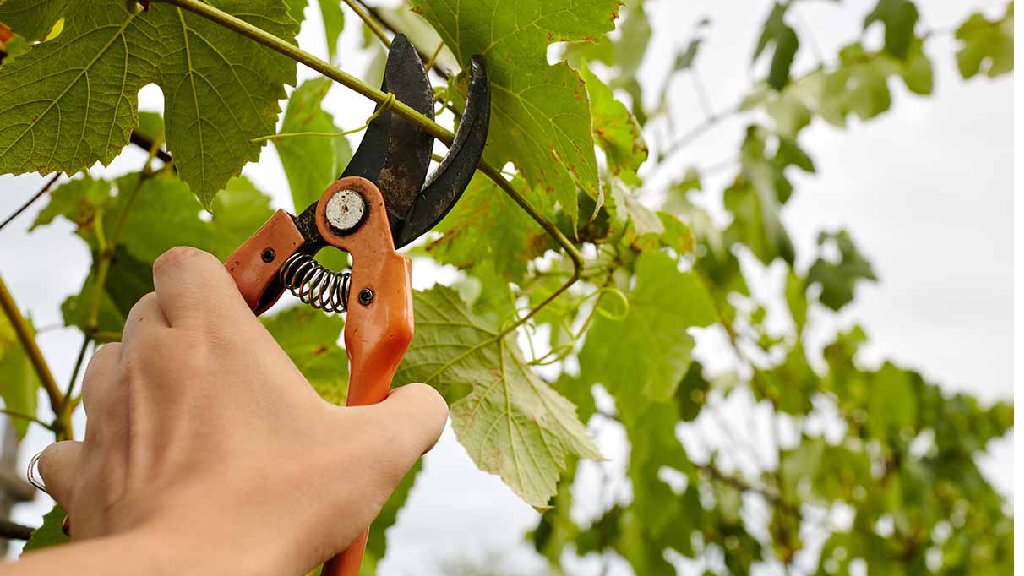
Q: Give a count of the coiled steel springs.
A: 1